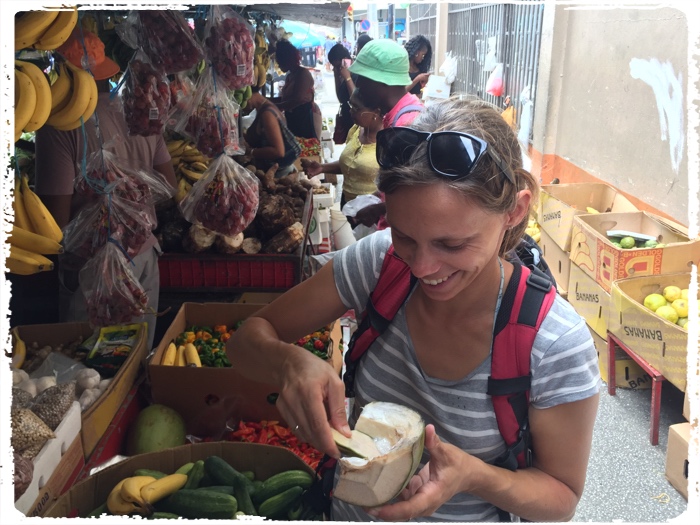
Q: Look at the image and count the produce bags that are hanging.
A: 8